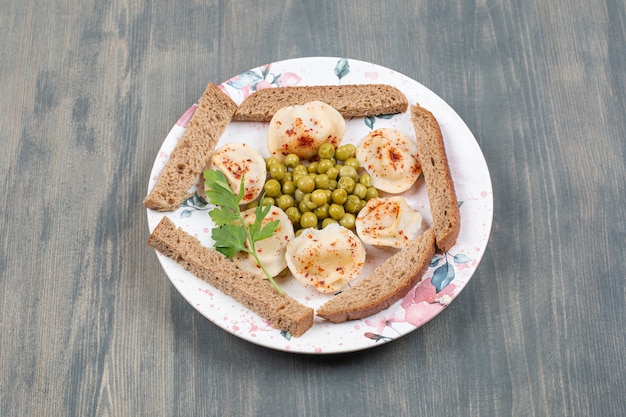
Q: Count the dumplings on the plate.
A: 6